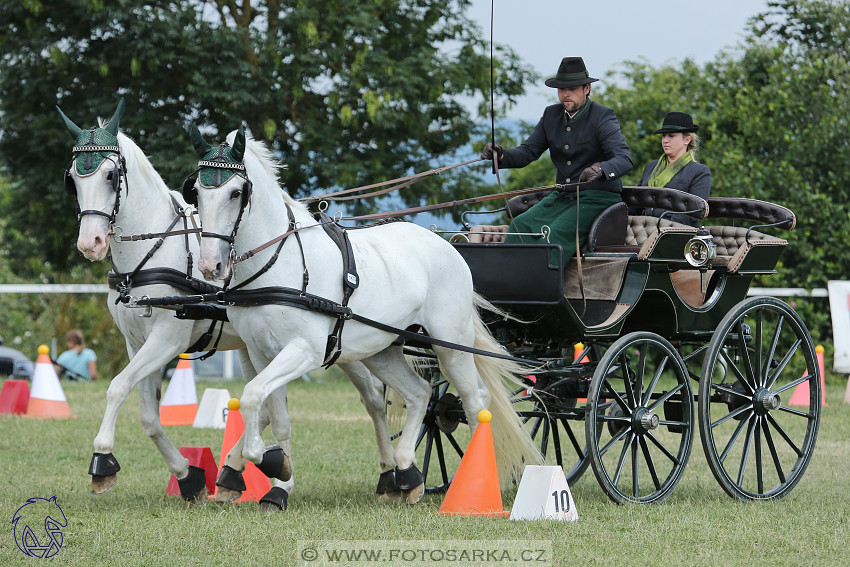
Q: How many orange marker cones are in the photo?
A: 6